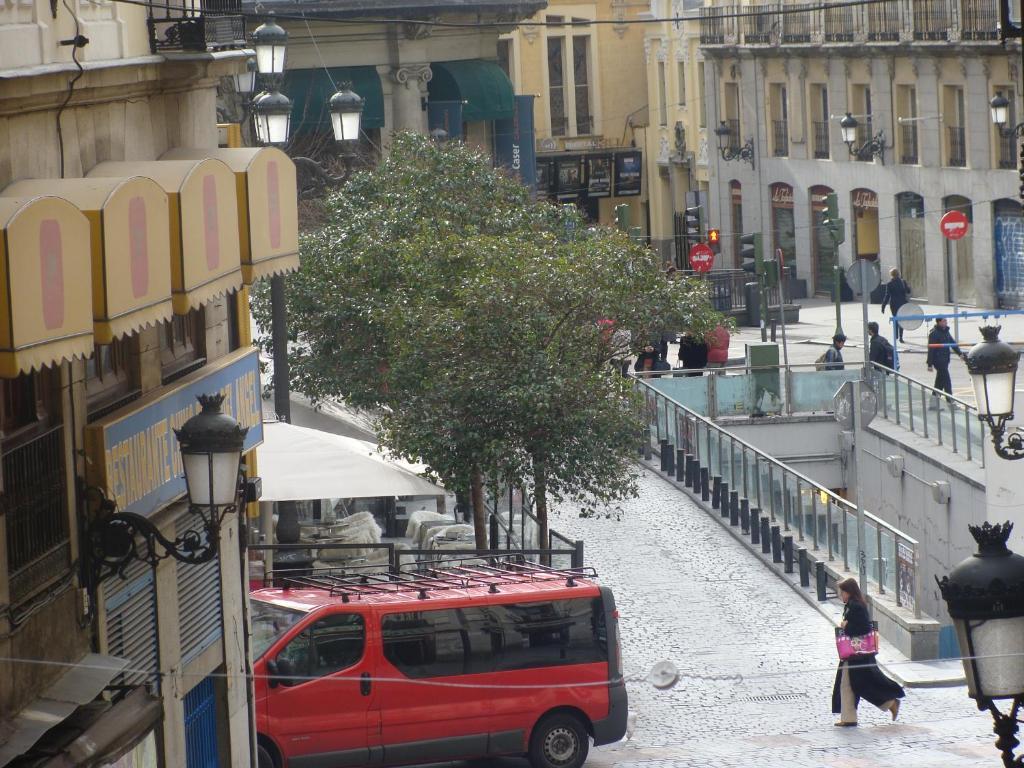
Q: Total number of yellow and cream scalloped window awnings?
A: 4